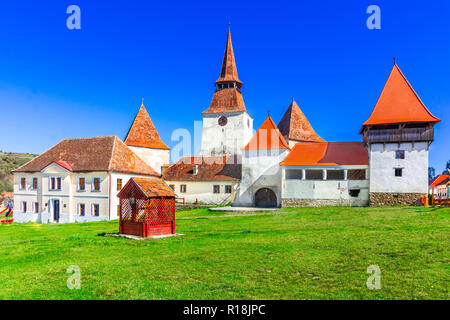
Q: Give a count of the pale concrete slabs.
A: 2